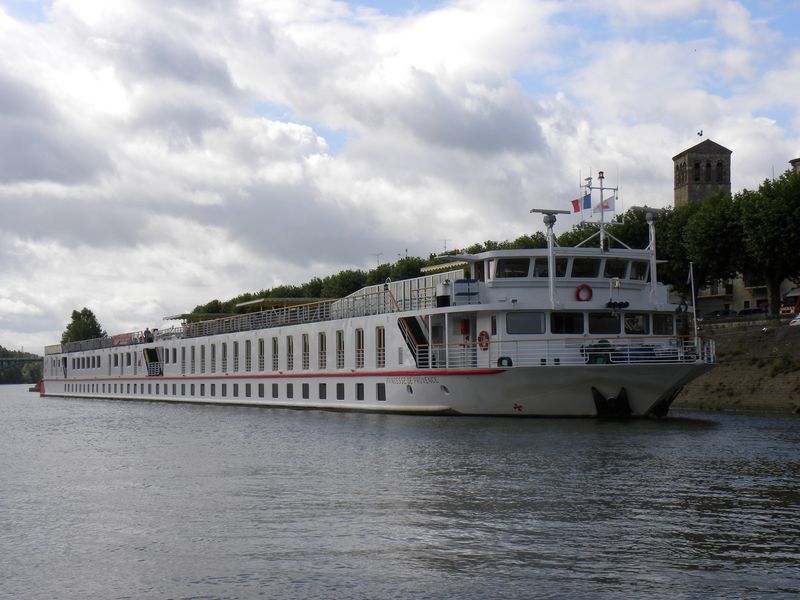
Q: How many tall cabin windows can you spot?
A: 15